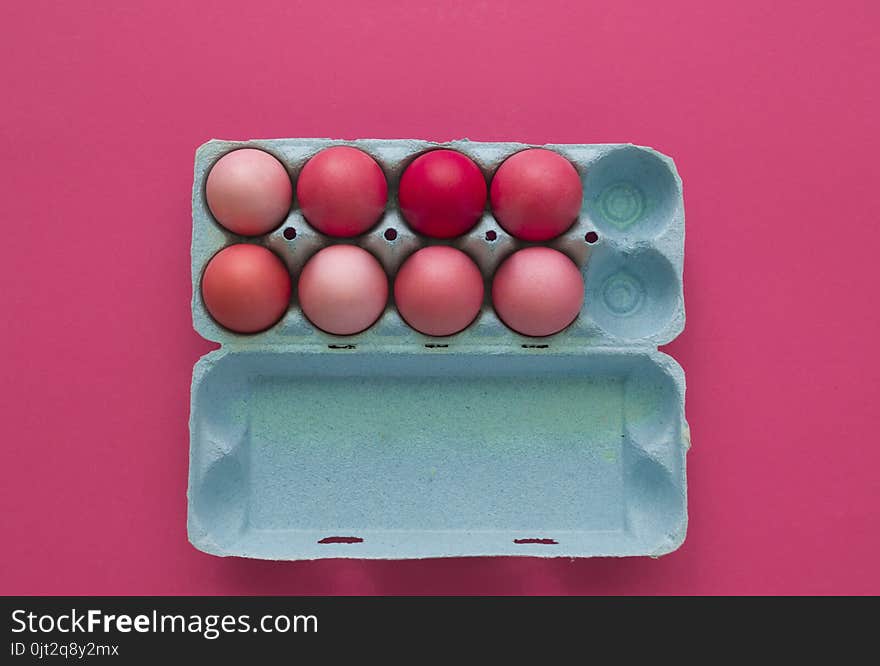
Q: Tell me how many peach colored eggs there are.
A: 2